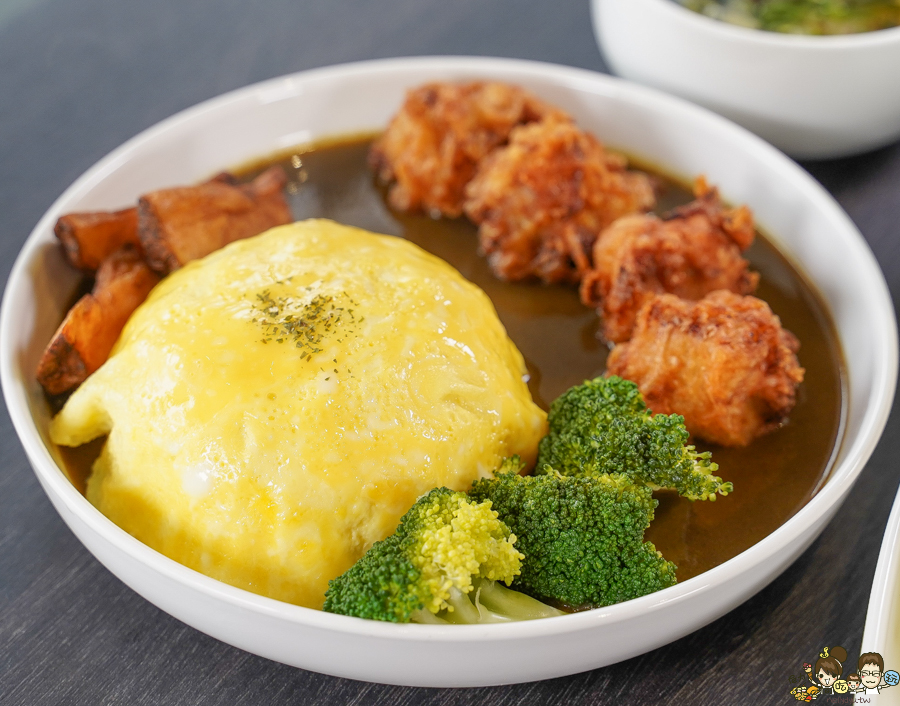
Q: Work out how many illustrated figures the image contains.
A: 3